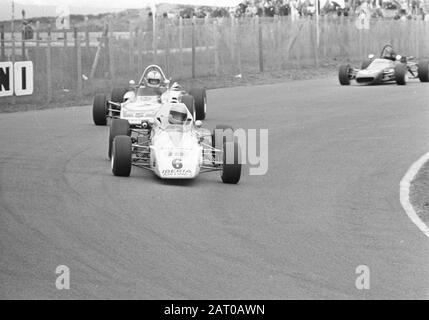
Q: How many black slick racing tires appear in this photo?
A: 12